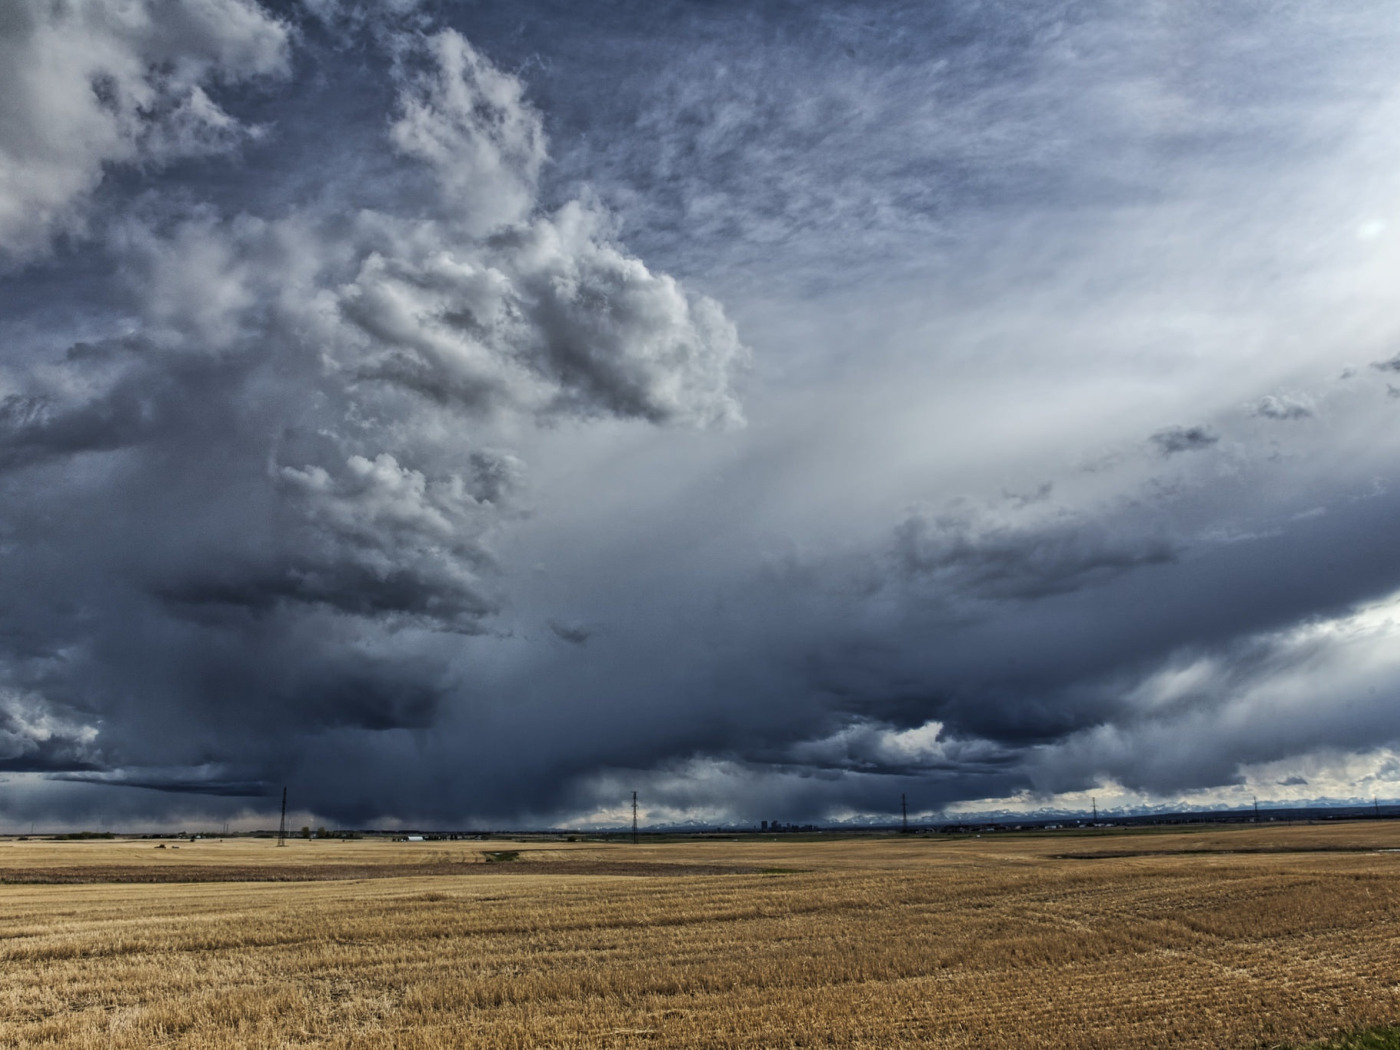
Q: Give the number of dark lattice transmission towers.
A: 6